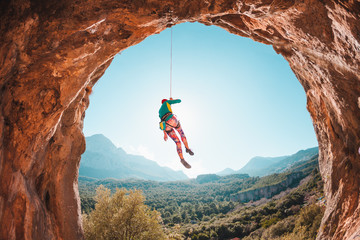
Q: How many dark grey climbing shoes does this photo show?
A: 2